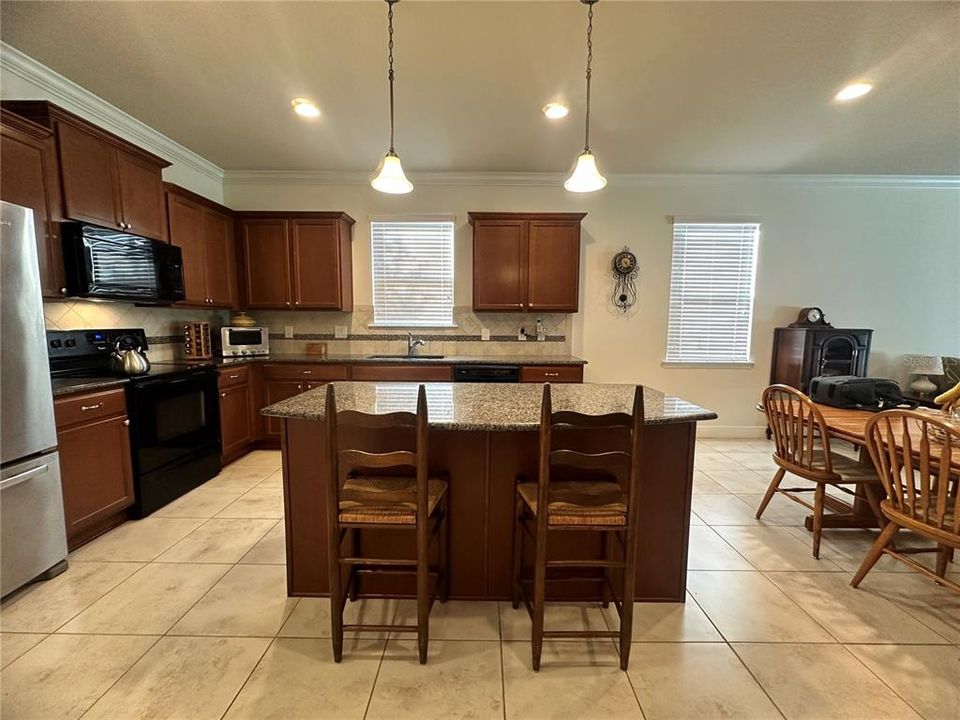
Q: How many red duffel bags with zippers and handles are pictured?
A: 0